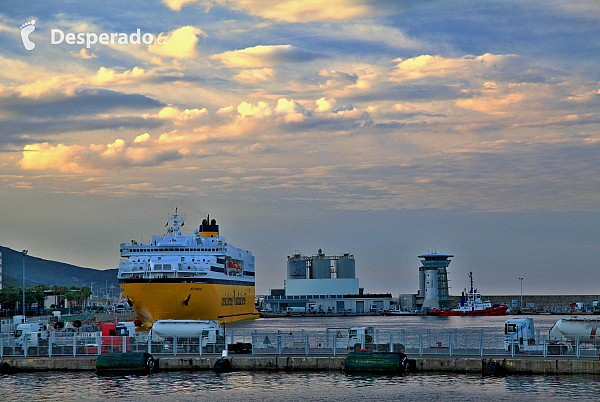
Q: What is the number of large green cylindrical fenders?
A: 2